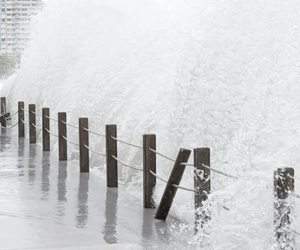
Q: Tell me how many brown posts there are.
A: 11